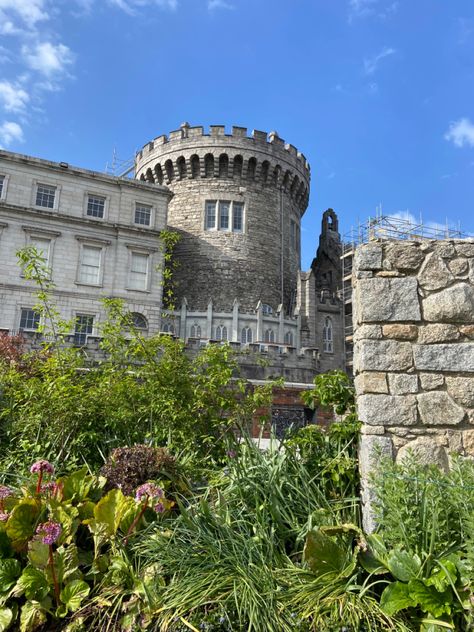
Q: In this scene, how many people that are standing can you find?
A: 0